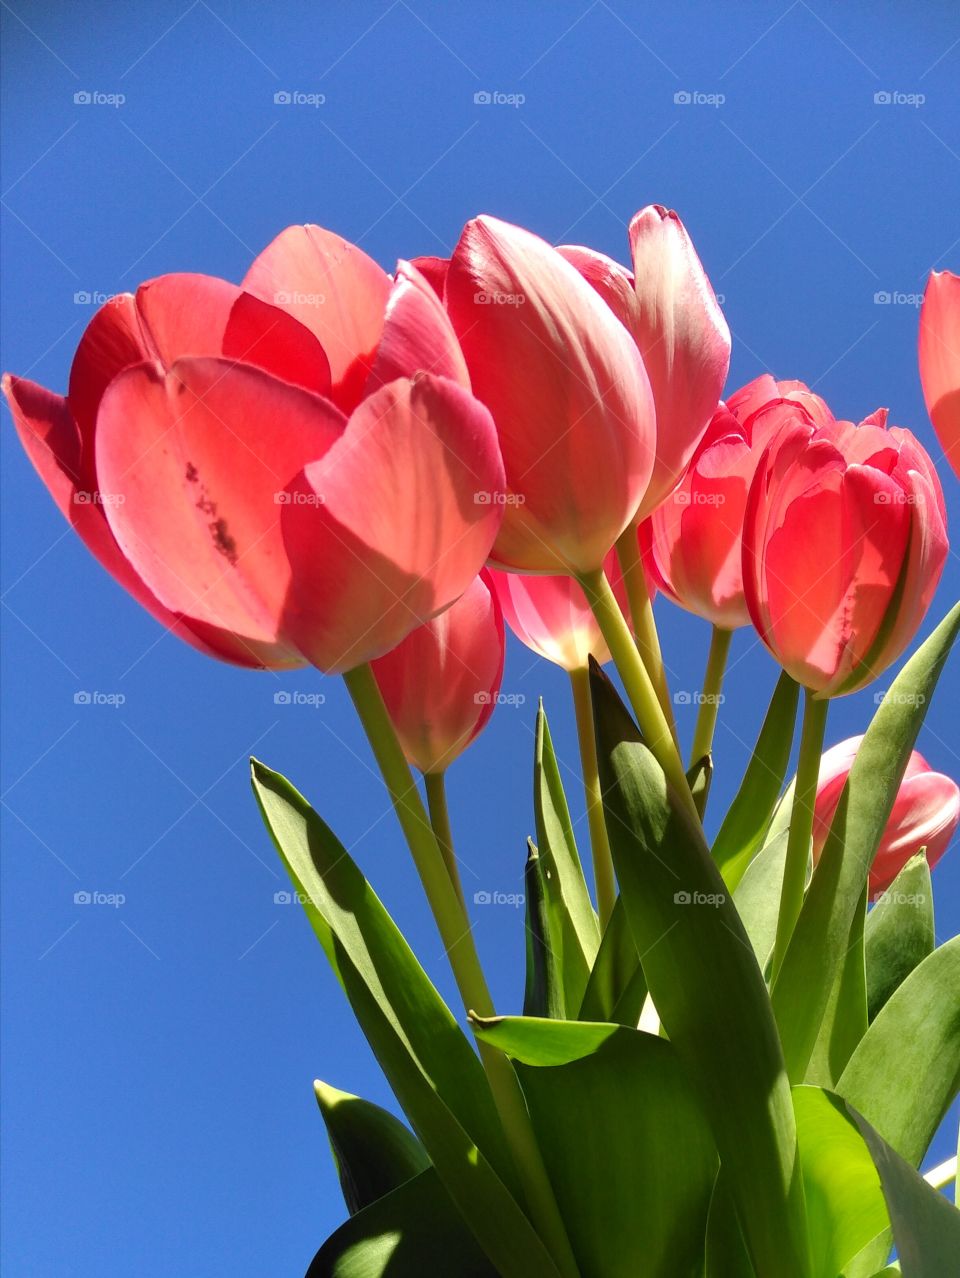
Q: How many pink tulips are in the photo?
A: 9